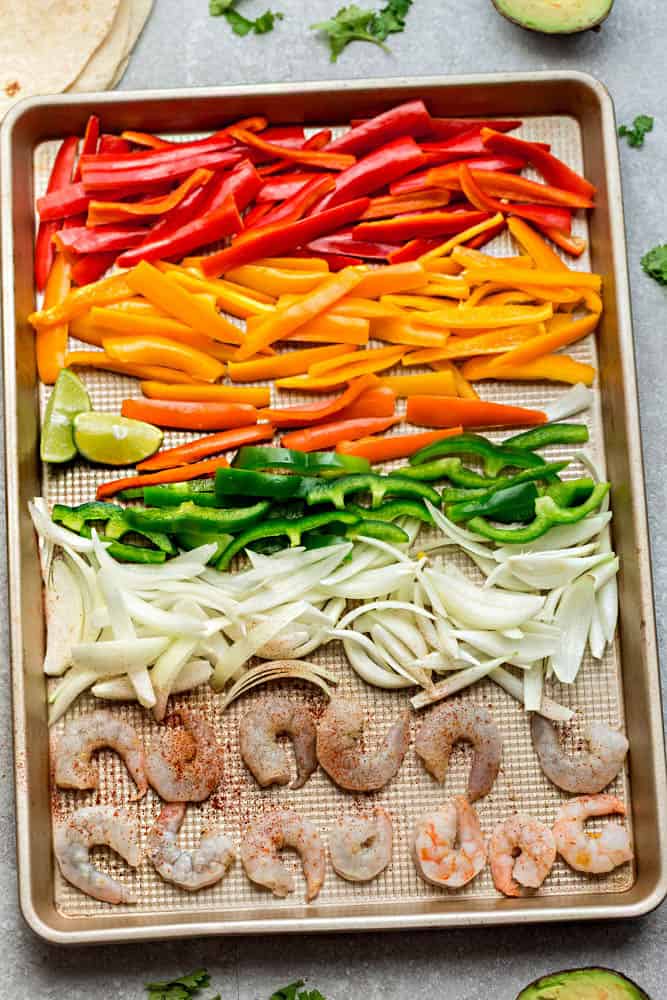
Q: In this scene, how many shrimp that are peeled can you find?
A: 13